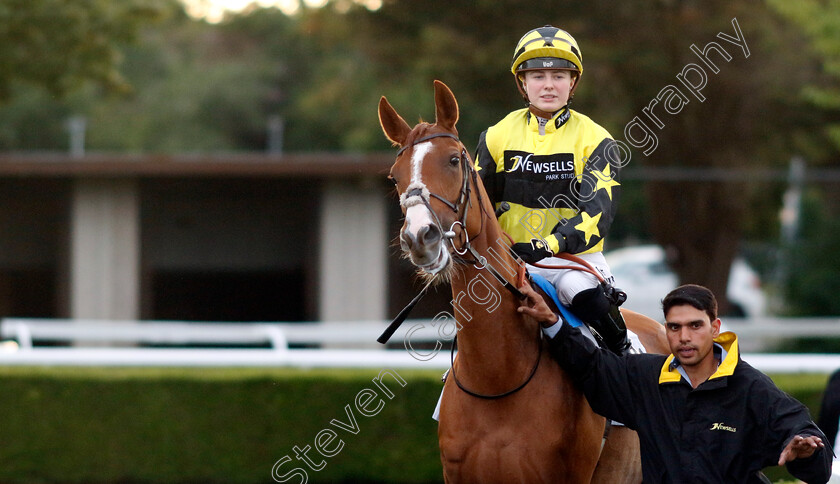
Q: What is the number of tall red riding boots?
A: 0